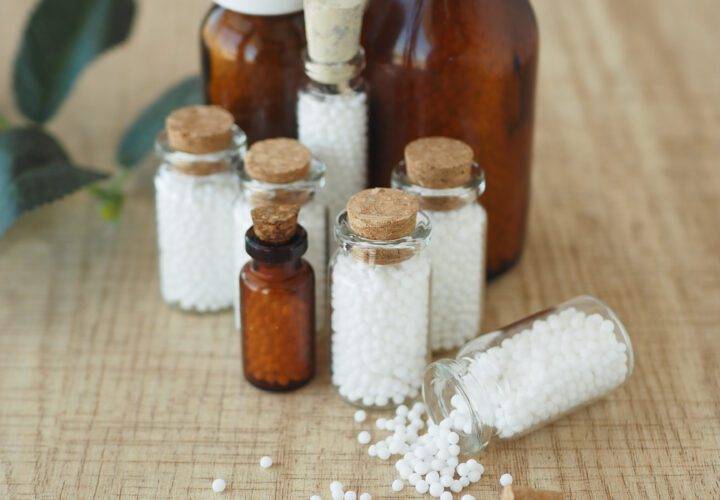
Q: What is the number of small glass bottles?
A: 7